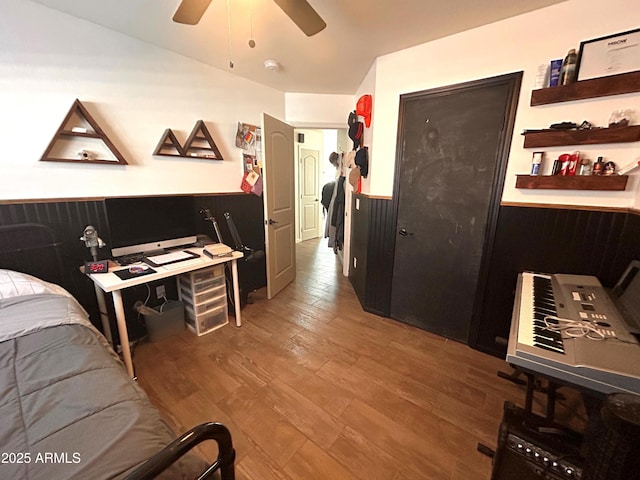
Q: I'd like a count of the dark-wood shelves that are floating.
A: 3